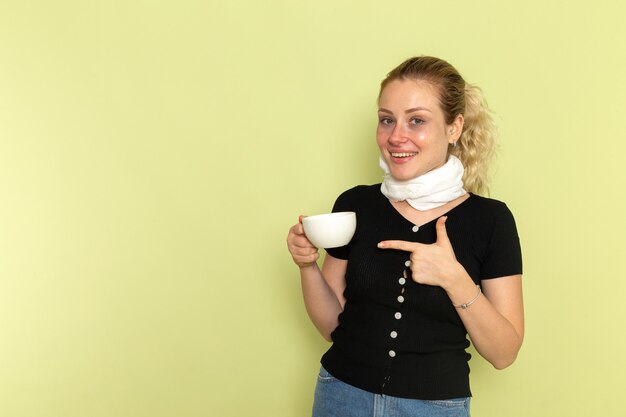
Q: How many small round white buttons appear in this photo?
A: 7